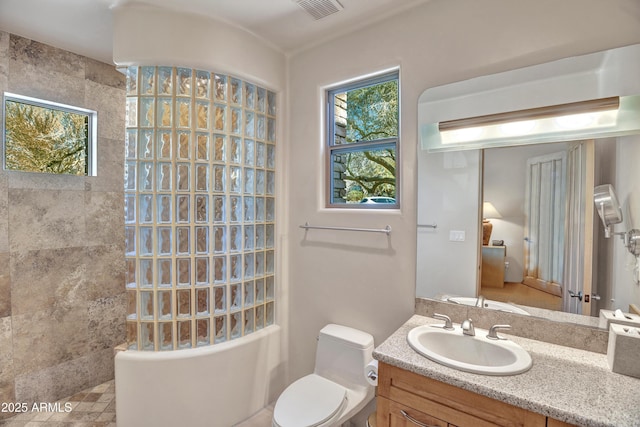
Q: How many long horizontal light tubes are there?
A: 1